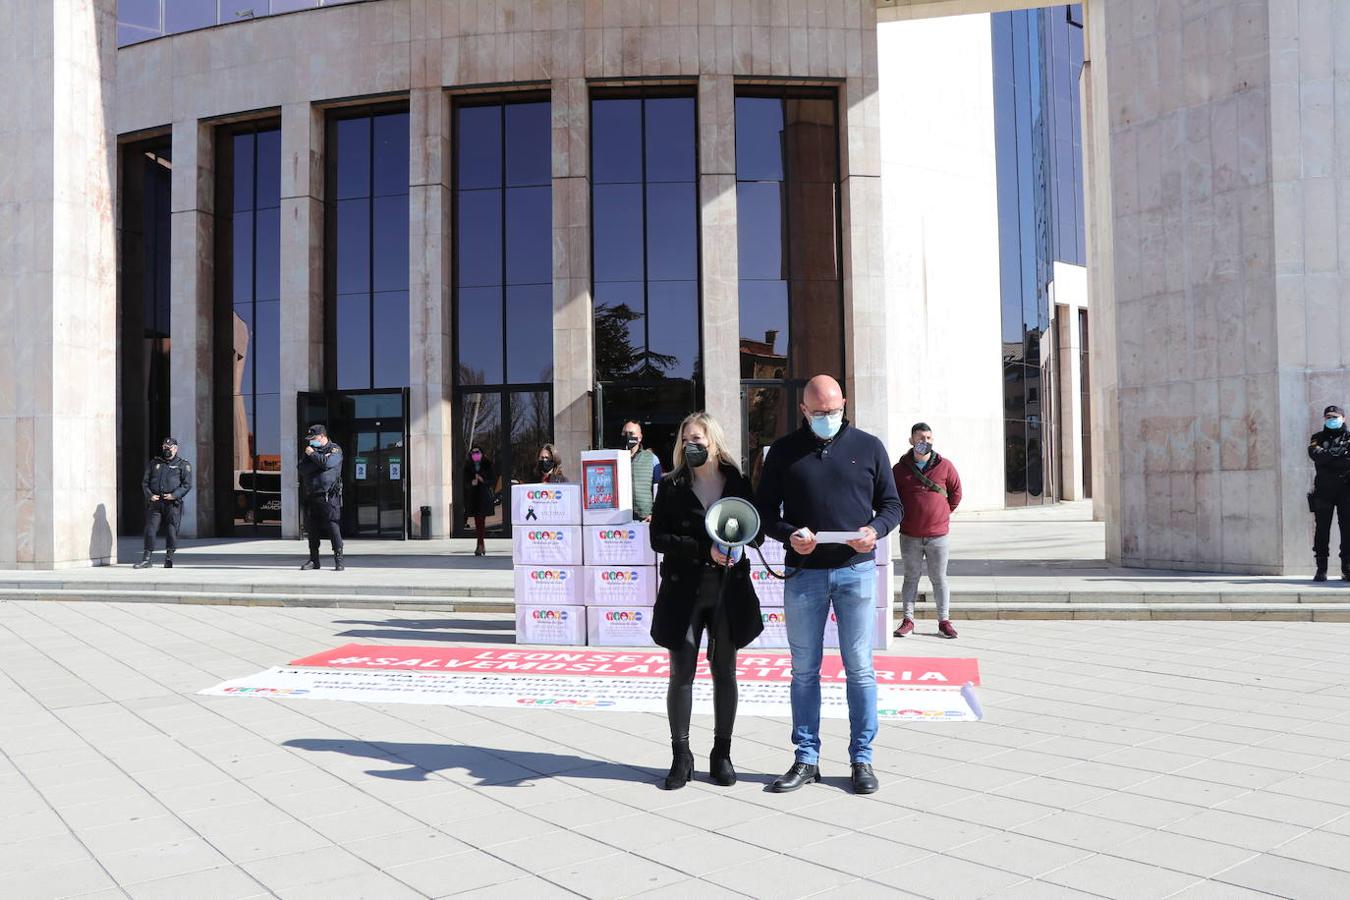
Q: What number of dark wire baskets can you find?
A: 0